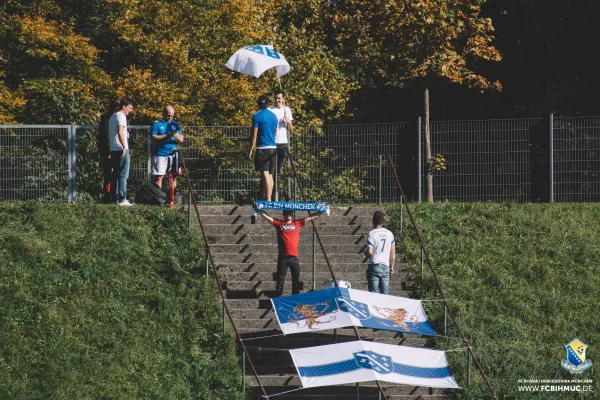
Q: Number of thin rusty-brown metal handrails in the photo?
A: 3